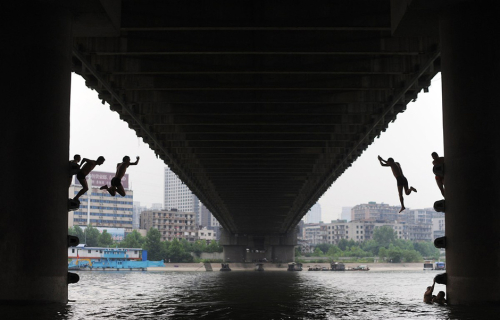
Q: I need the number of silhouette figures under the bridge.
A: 7